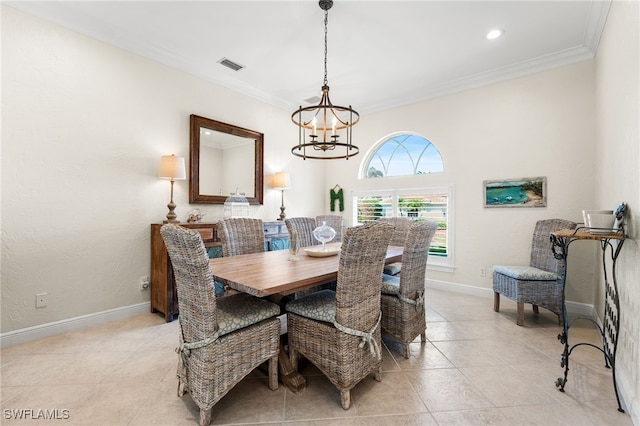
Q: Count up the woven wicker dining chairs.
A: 8